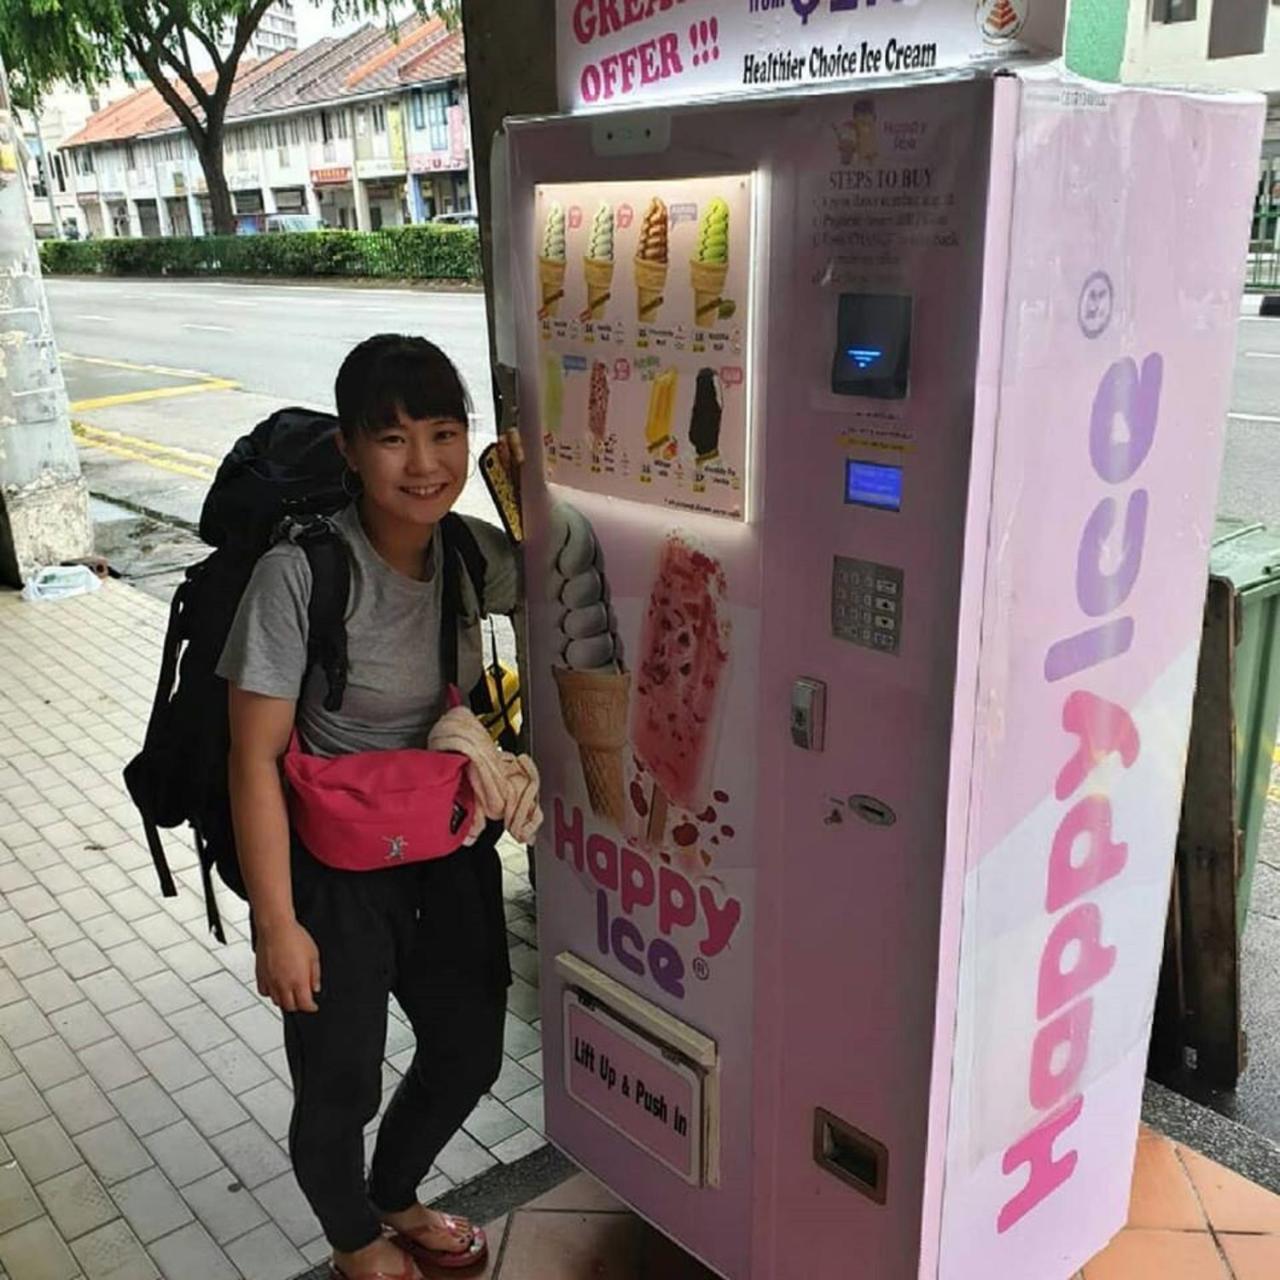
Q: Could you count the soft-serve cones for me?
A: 5